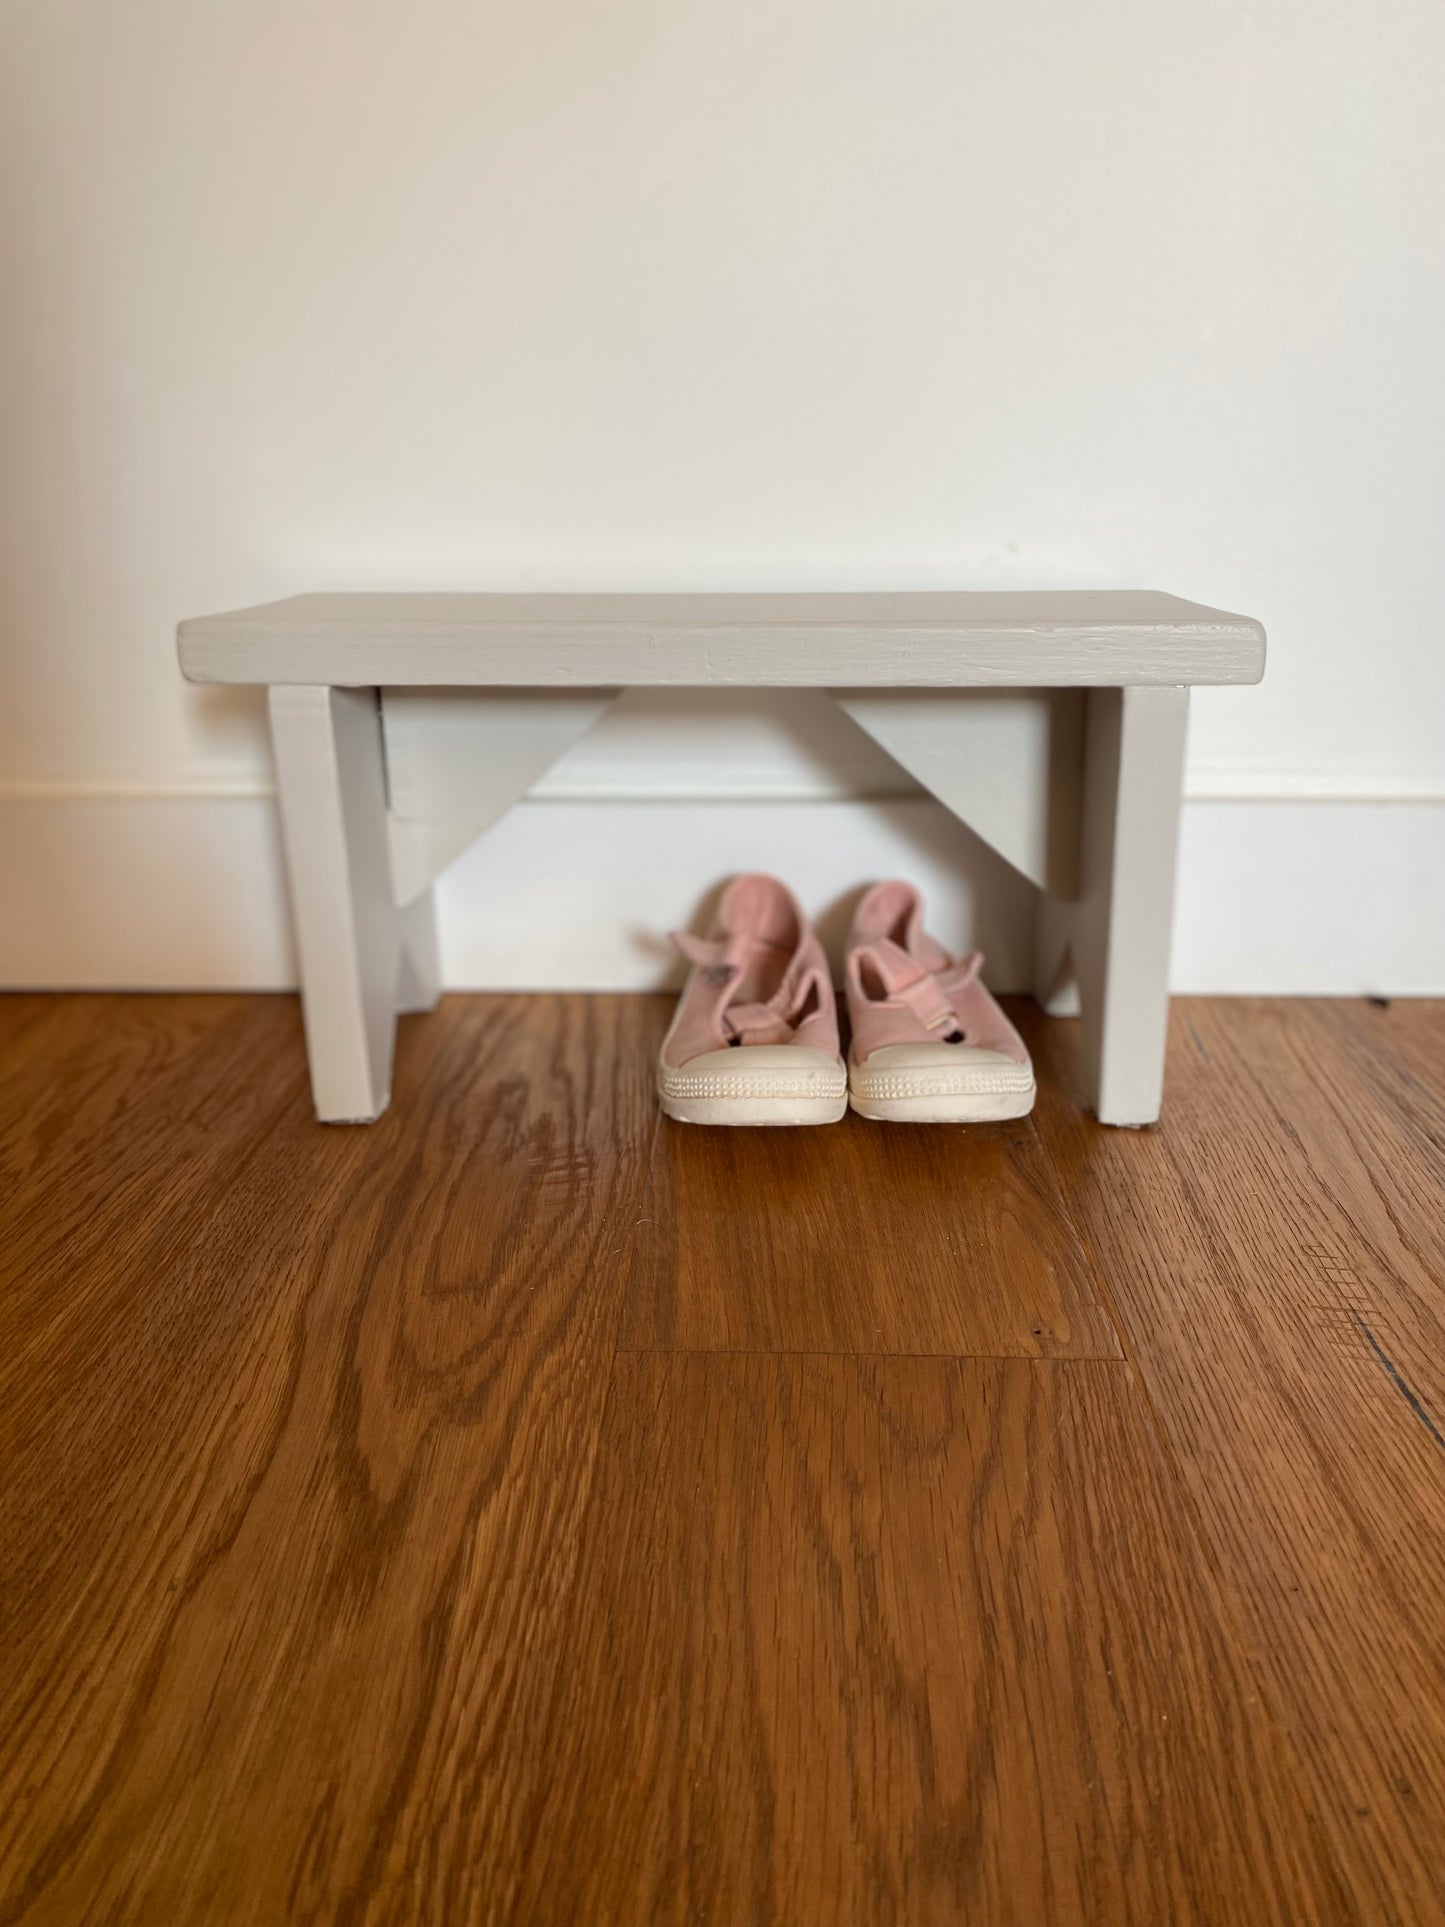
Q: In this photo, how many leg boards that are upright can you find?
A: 2